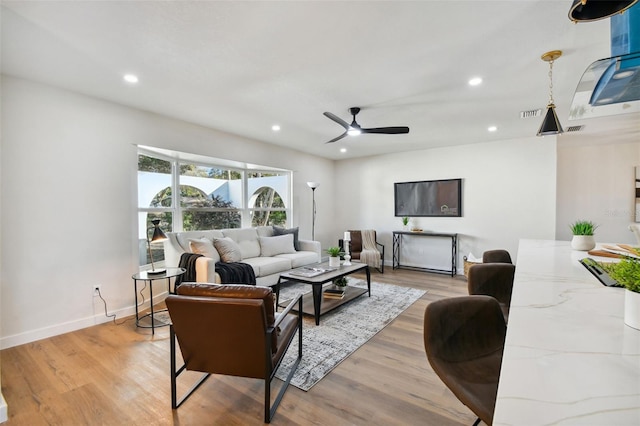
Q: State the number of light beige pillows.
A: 3